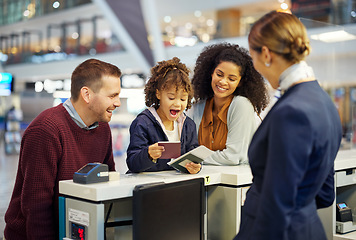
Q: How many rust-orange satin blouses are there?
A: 1